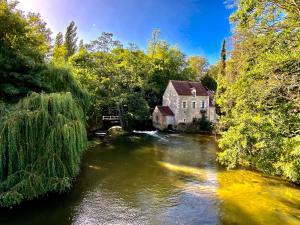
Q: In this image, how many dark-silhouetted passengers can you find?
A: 0